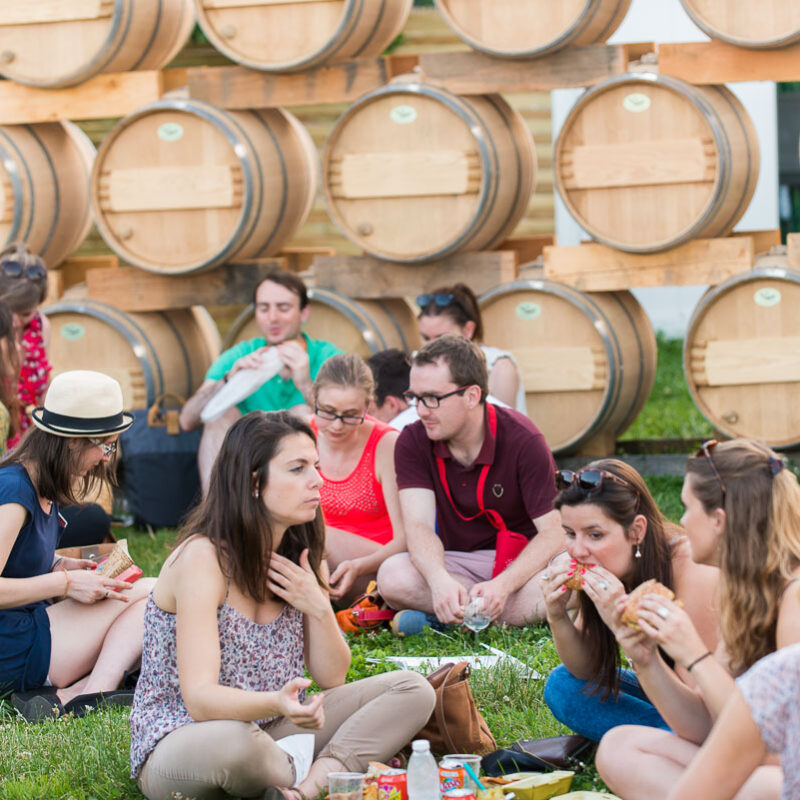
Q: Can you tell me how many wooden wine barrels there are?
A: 12